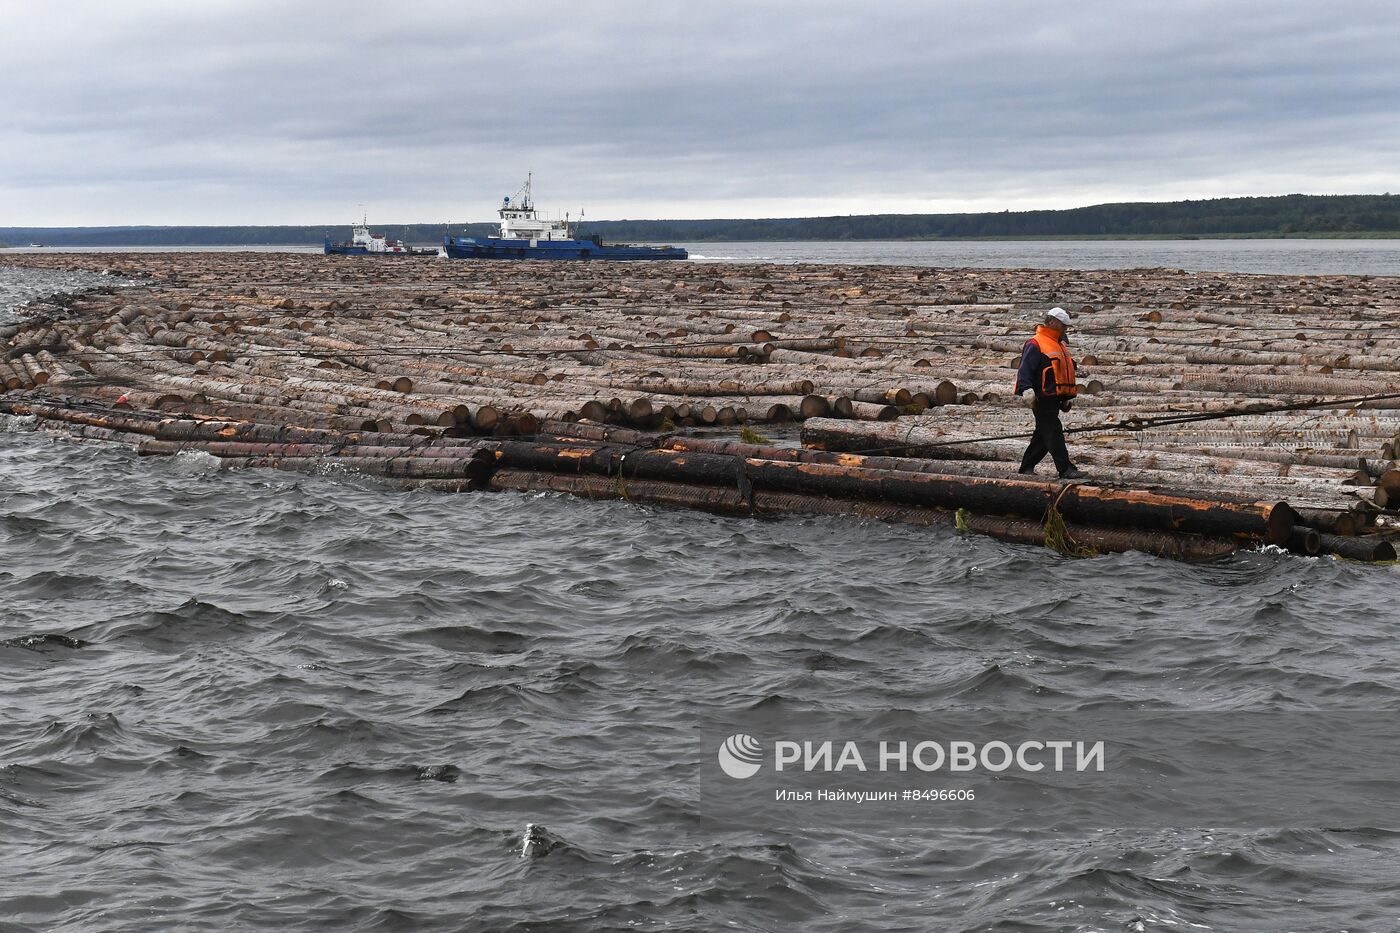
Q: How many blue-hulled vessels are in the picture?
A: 2